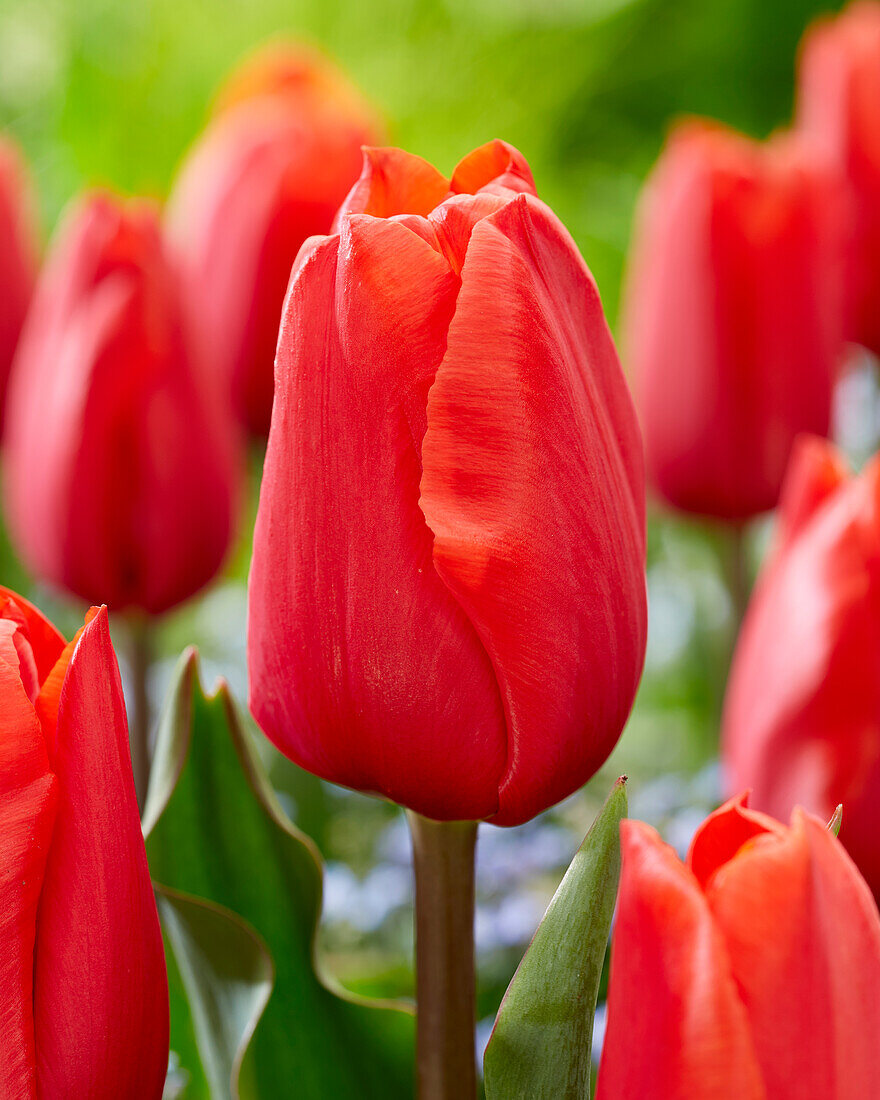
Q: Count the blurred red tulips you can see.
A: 6